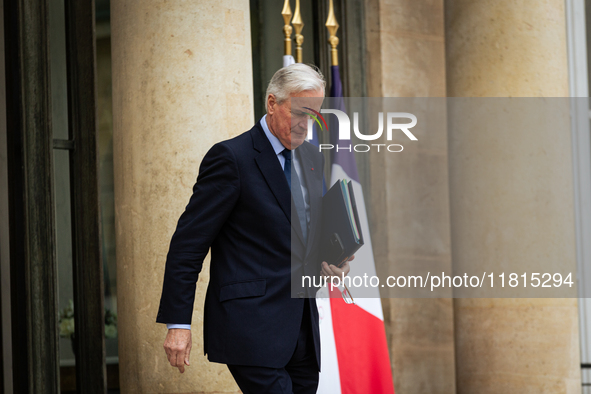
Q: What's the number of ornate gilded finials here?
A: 3